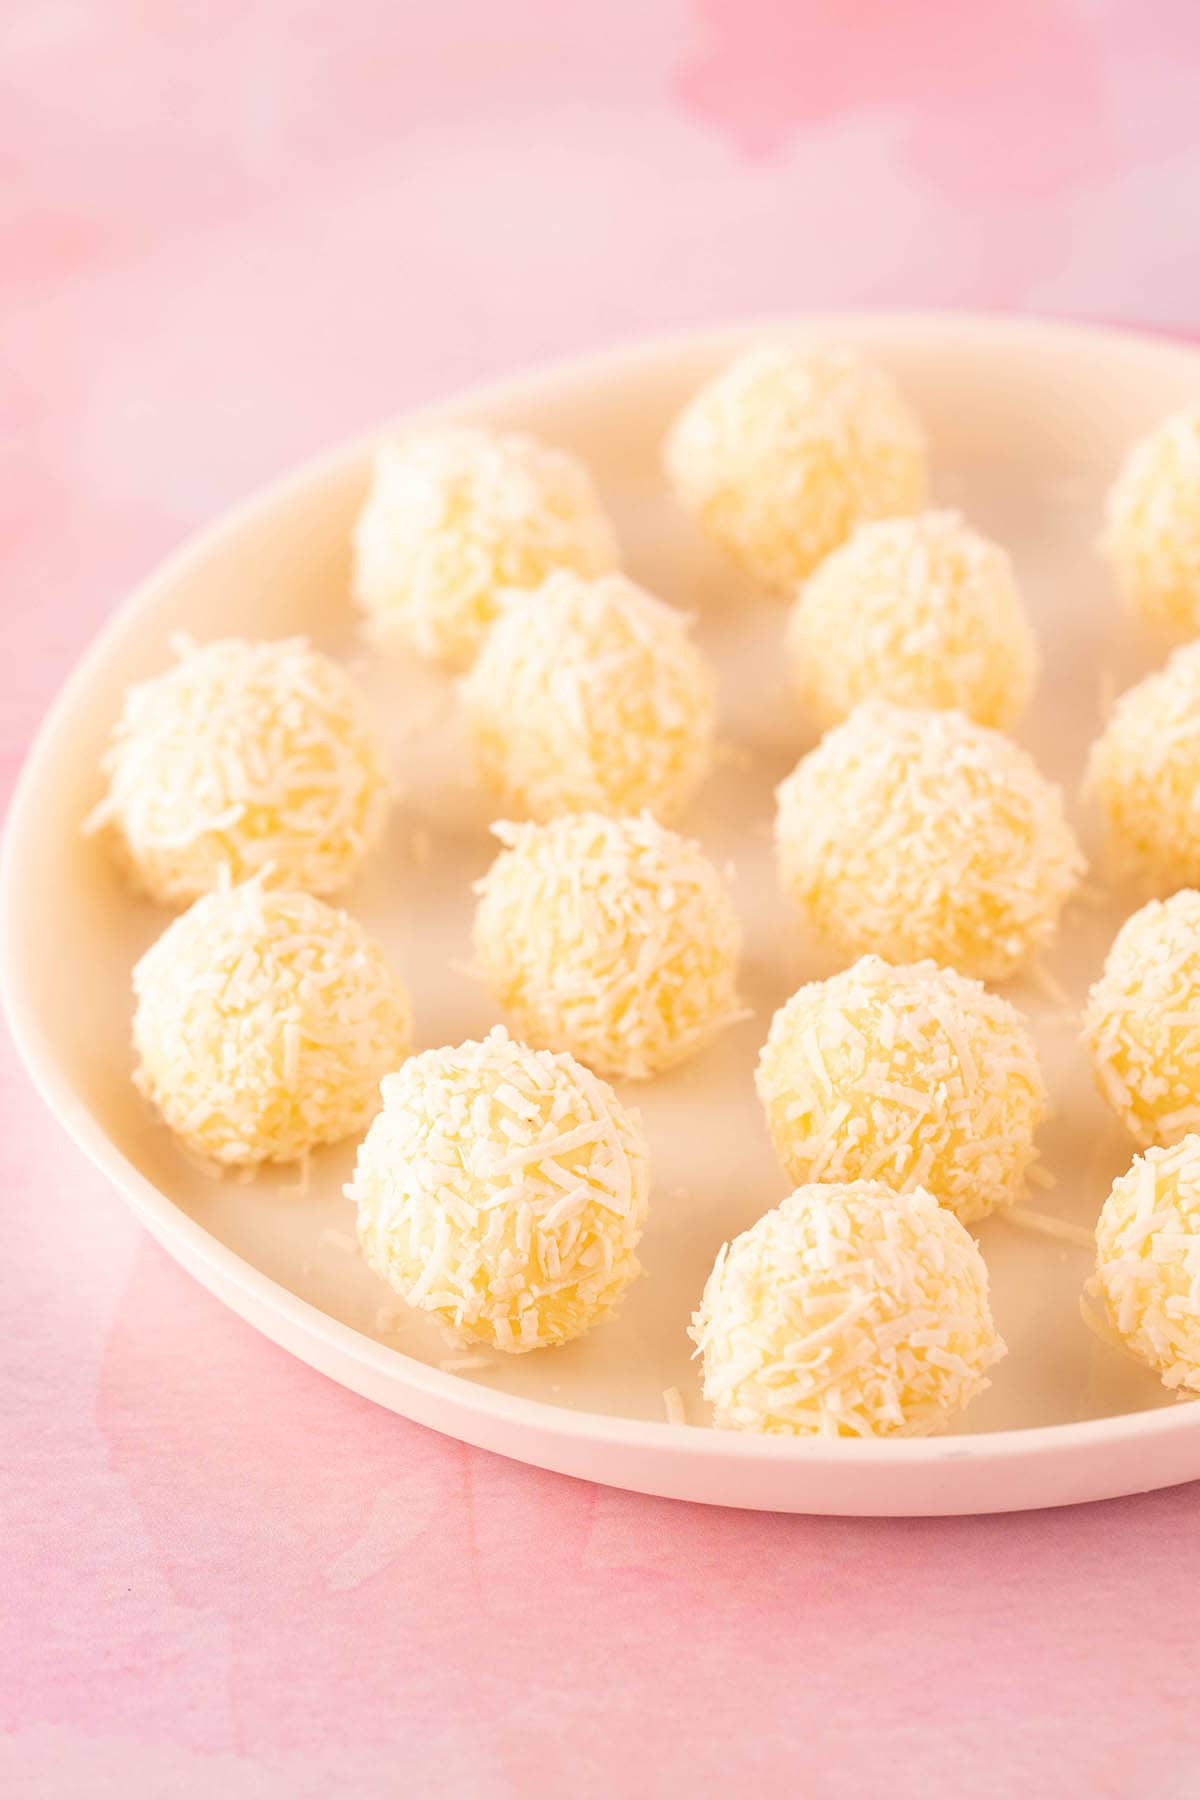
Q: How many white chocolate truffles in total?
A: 15